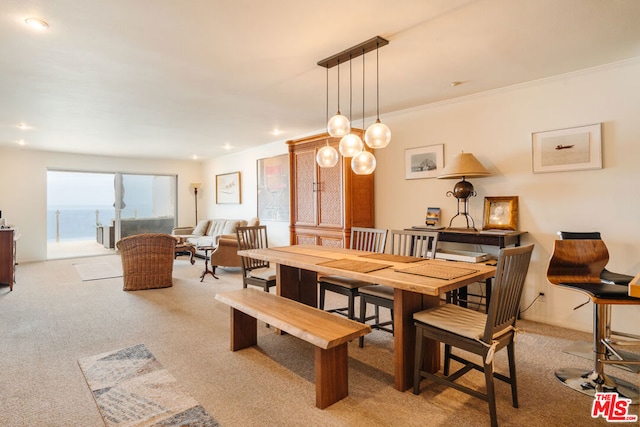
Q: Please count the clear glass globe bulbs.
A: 5